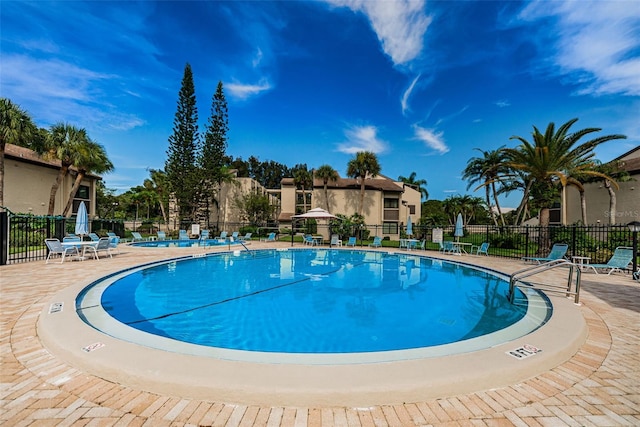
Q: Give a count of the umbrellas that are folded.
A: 3